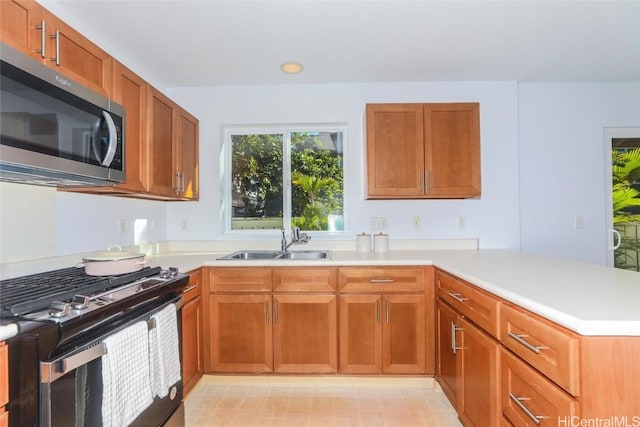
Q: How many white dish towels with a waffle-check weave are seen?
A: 2